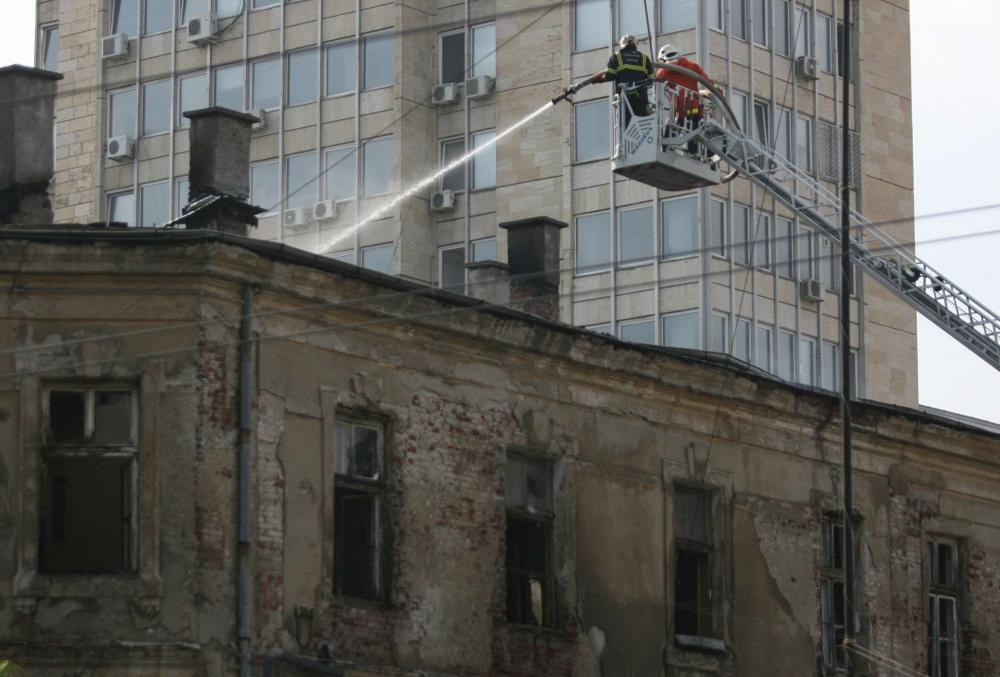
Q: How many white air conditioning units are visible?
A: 11